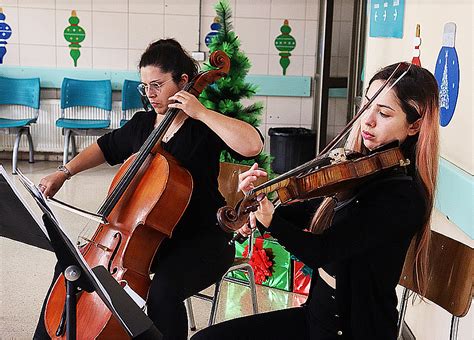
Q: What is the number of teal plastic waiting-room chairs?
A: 3